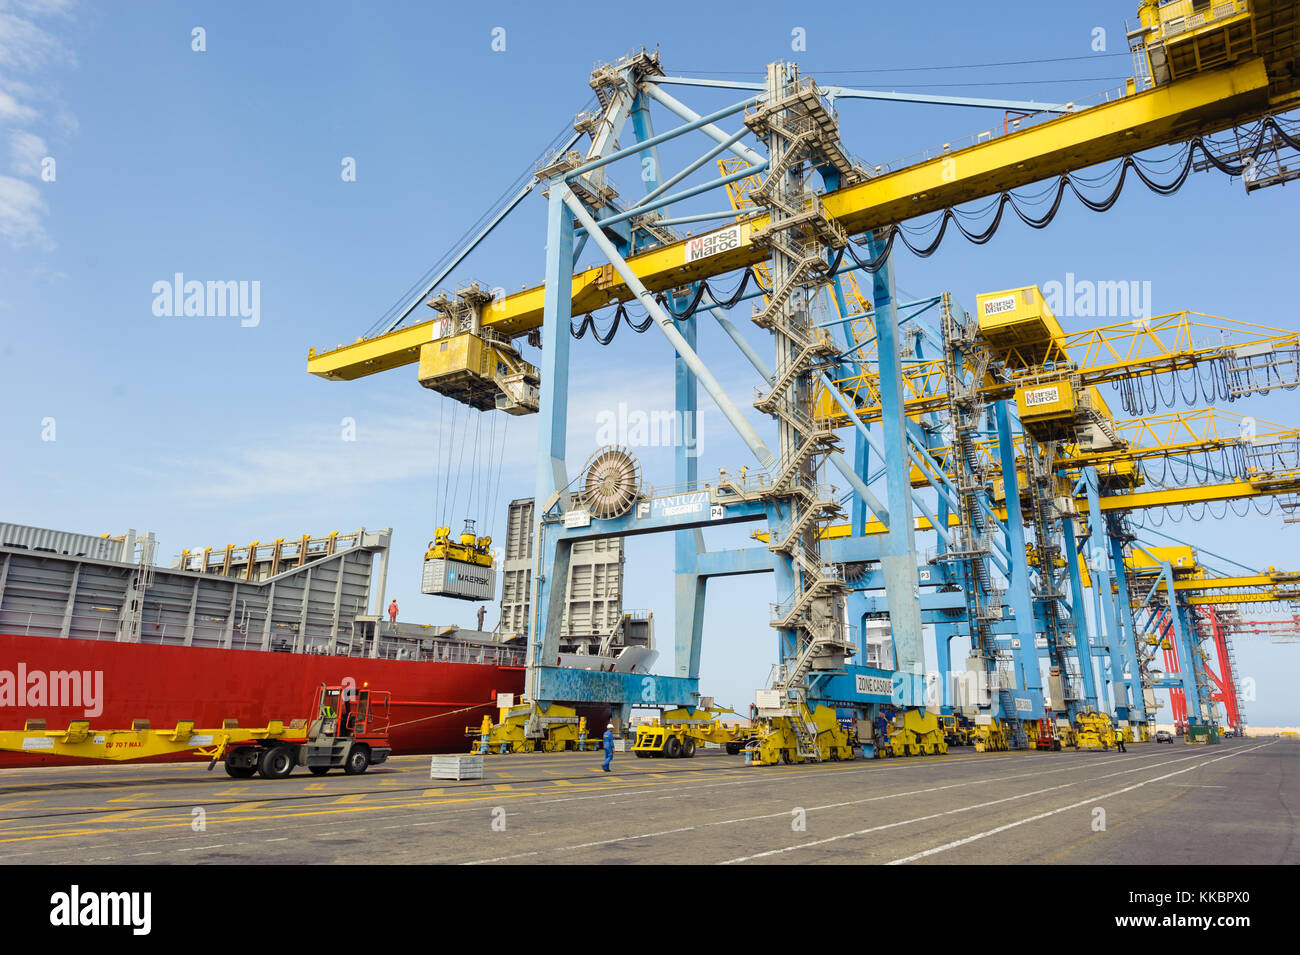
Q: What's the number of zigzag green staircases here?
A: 0